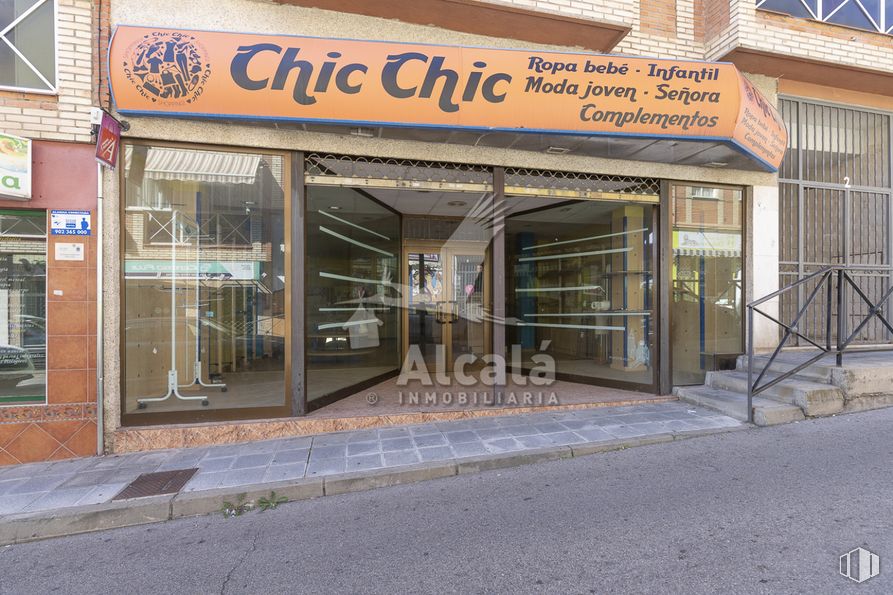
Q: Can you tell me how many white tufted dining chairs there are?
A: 0